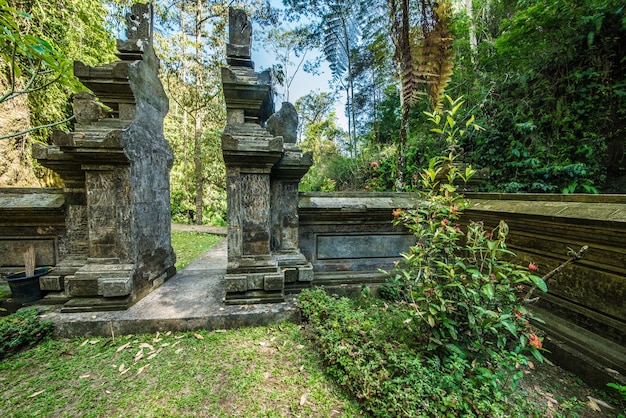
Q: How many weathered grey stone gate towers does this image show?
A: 2